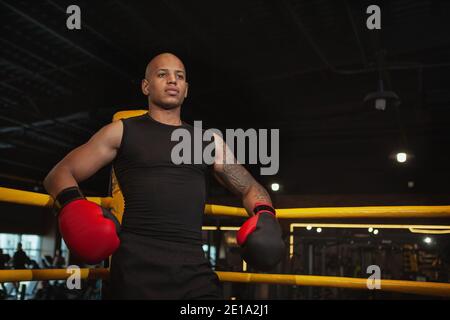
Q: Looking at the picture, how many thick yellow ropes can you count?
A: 2